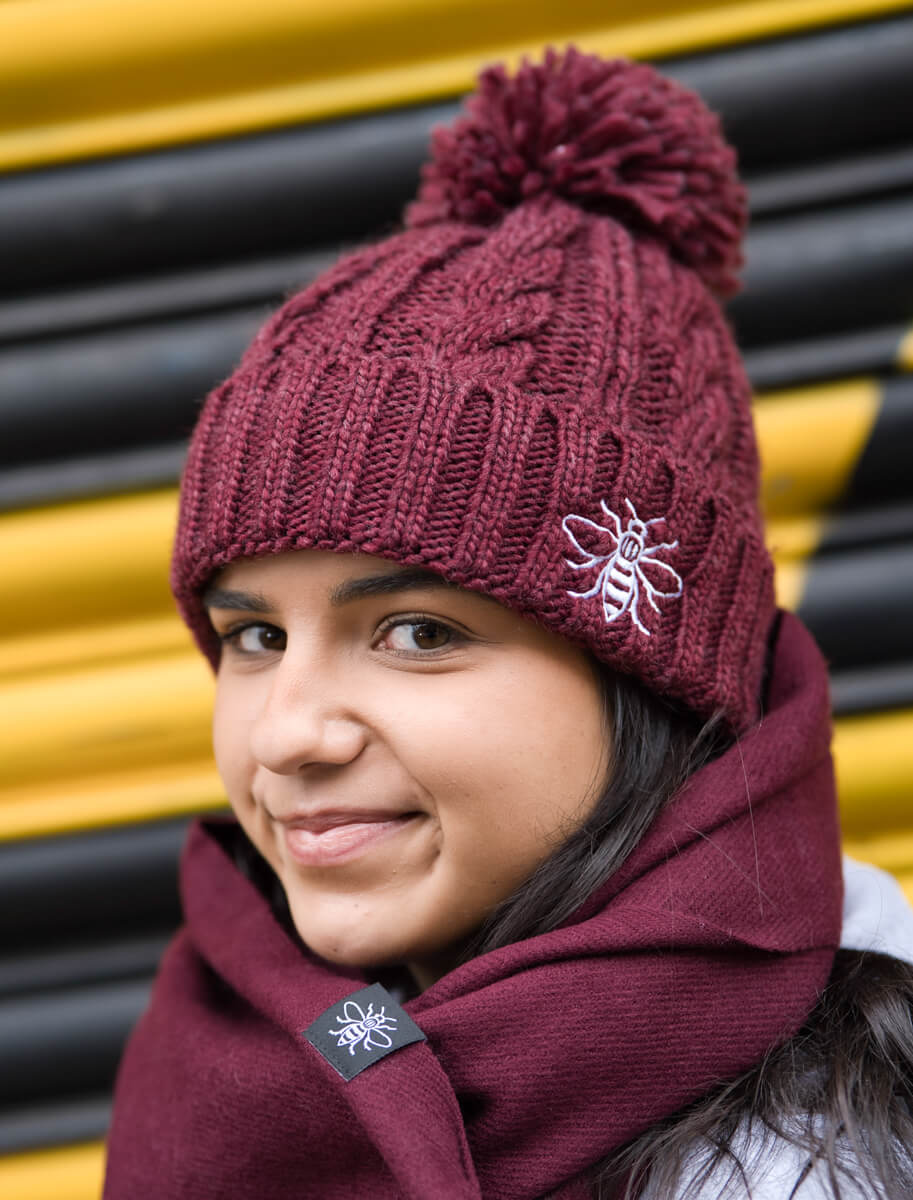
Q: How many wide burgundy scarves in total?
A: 1